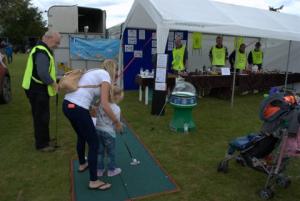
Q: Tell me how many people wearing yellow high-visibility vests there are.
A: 5